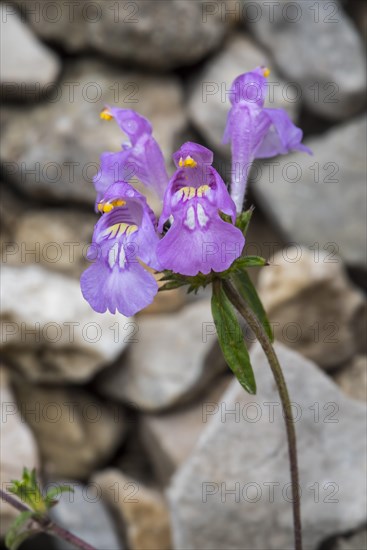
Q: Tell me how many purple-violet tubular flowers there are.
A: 4